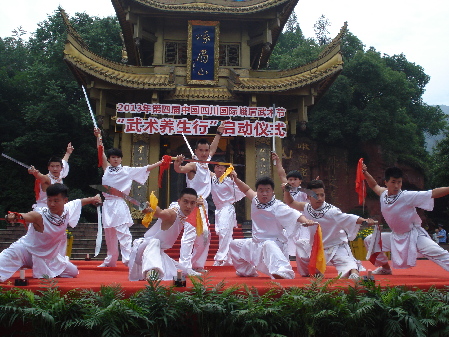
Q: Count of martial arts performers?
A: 10